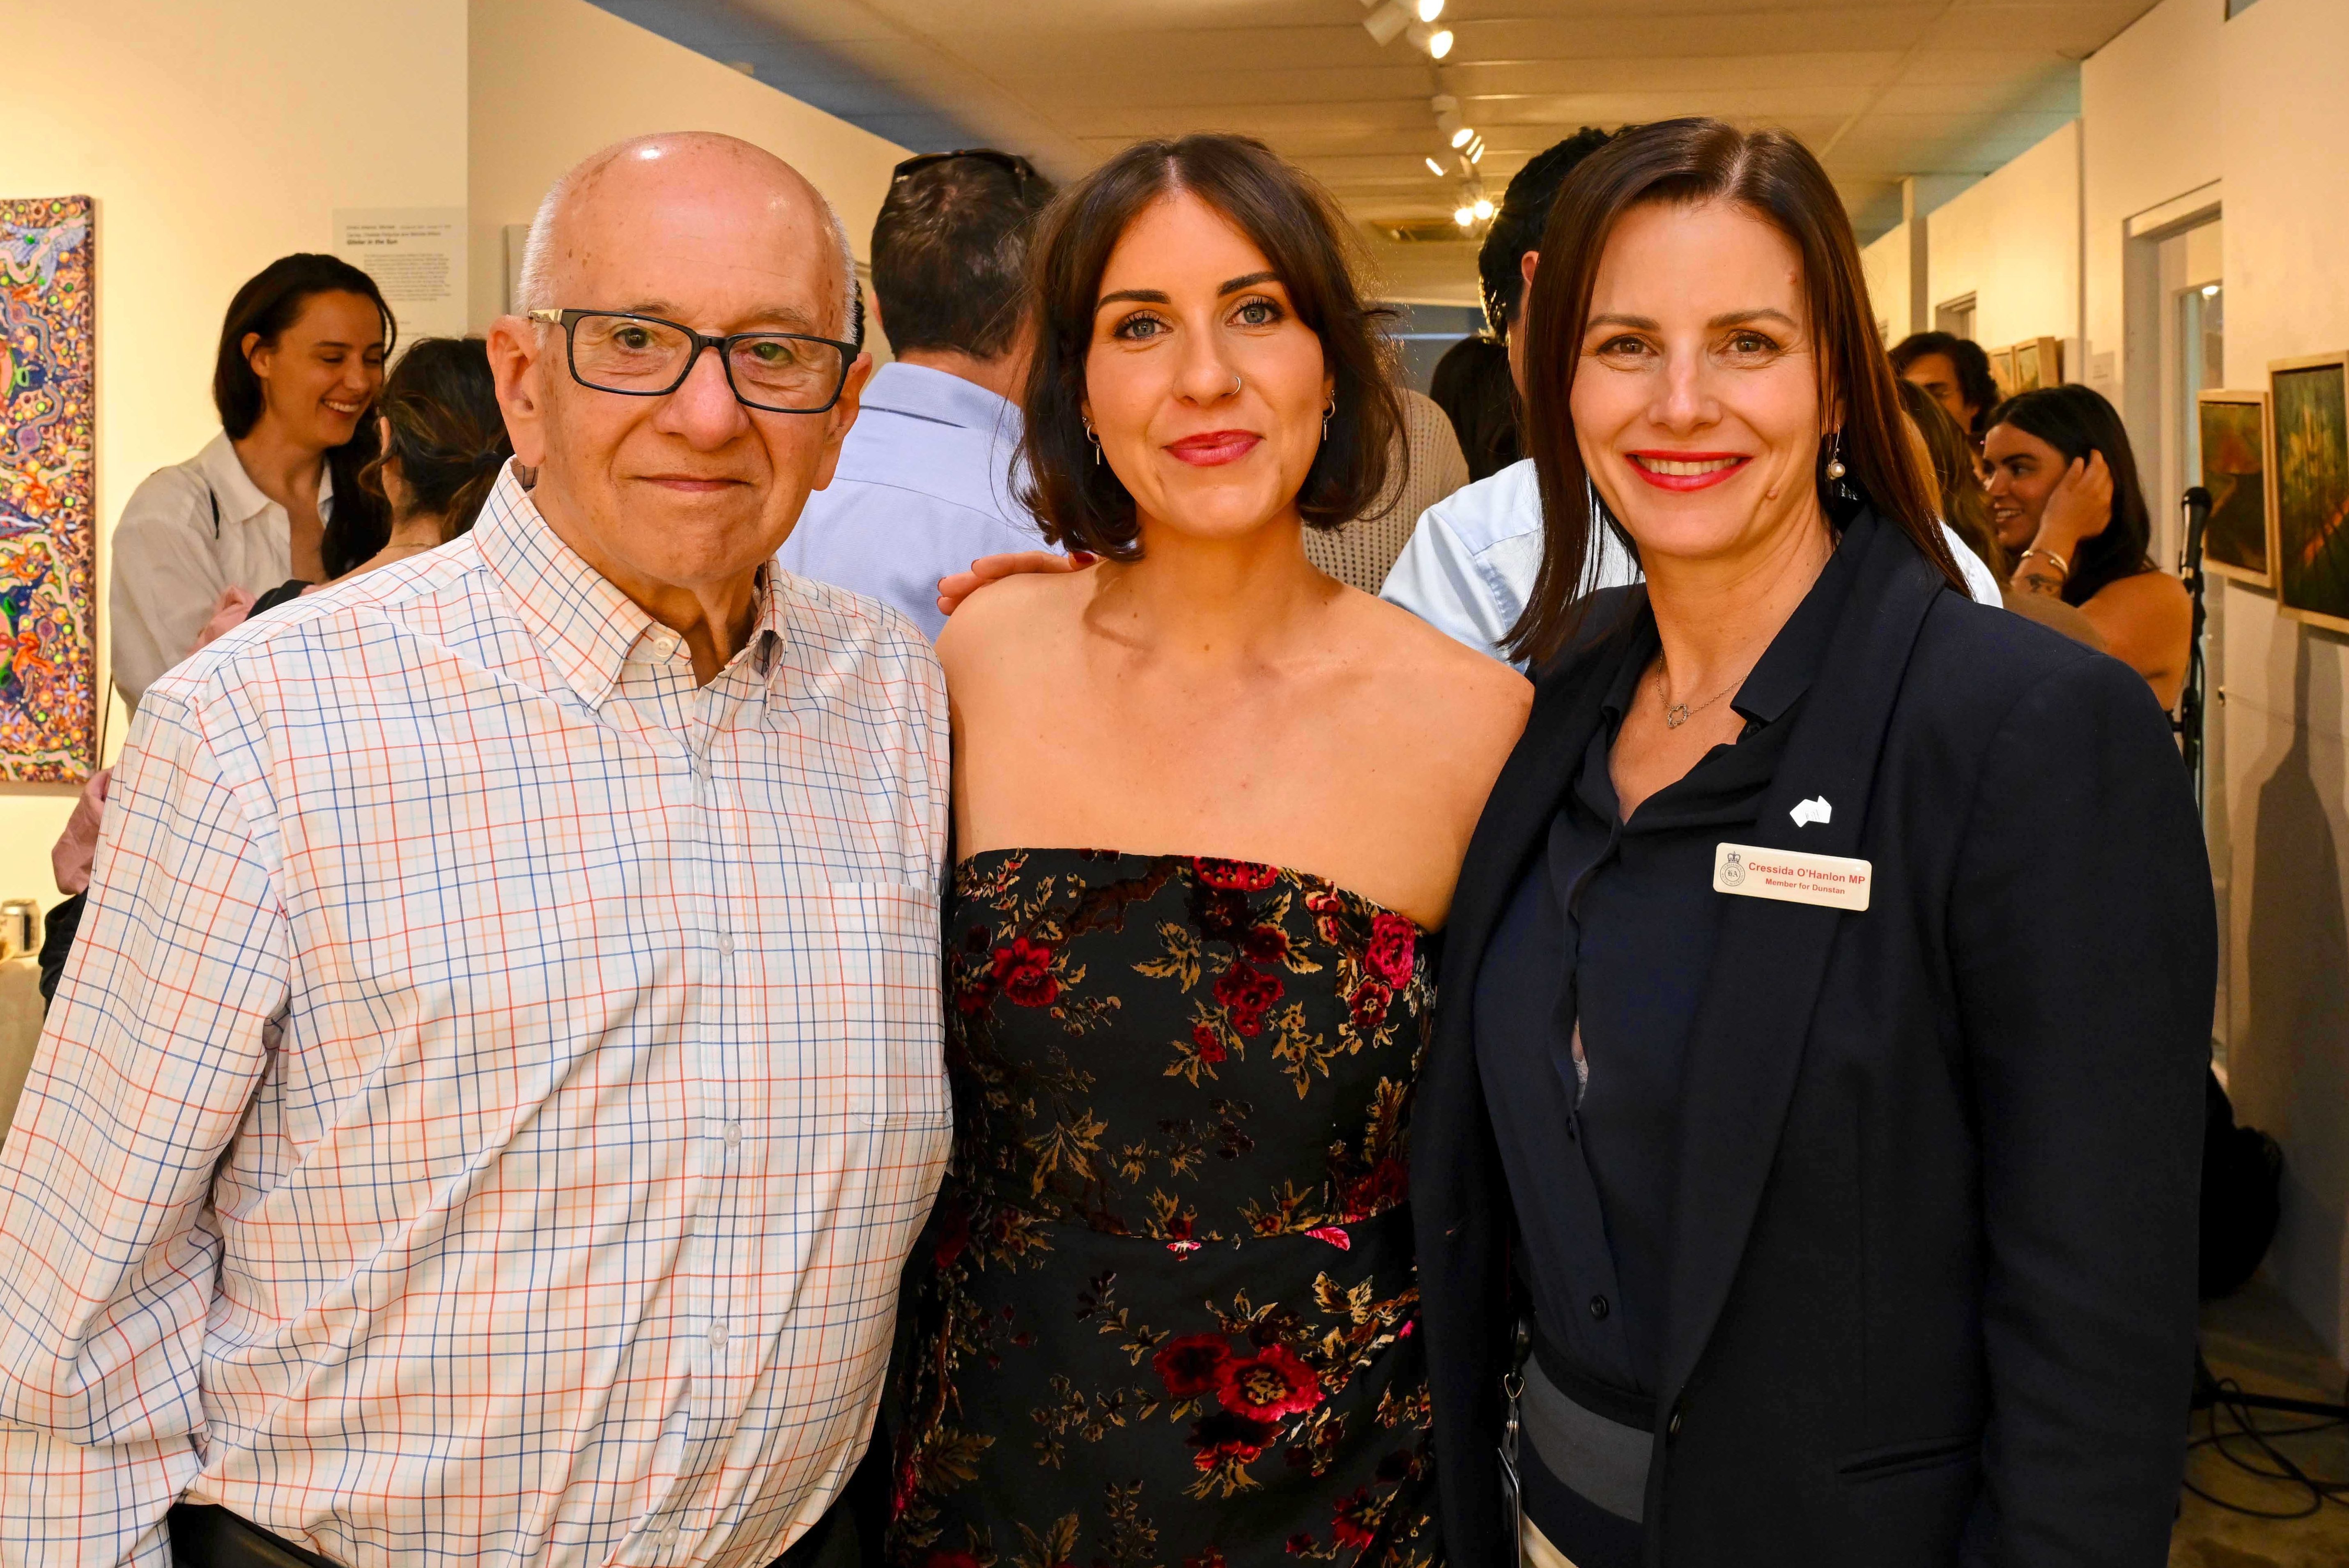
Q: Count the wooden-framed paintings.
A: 4